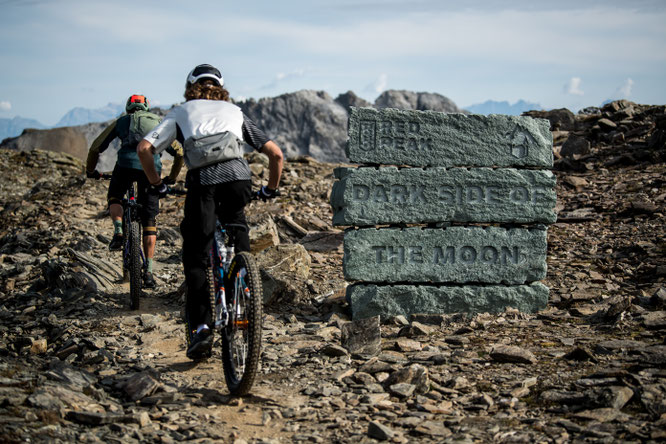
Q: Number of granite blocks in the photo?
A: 4